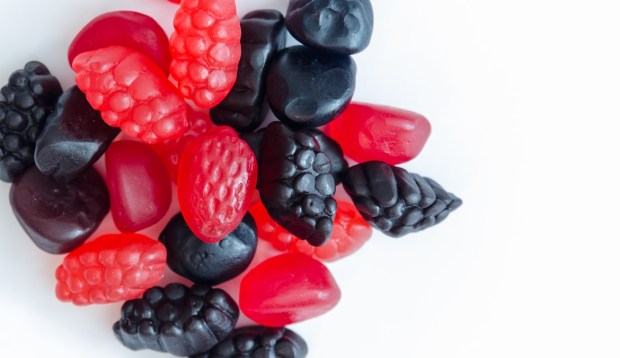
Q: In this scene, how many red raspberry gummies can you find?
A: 5